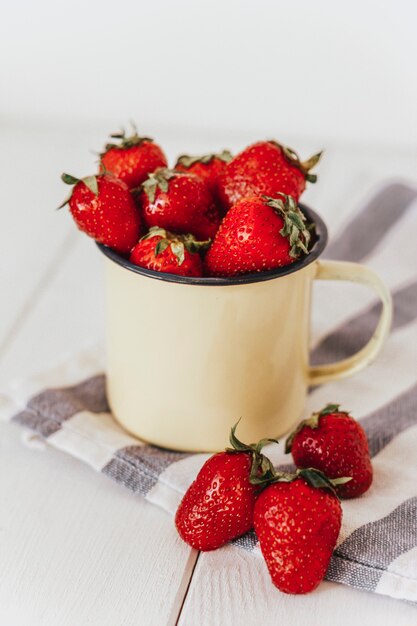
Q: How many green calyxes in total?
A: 10